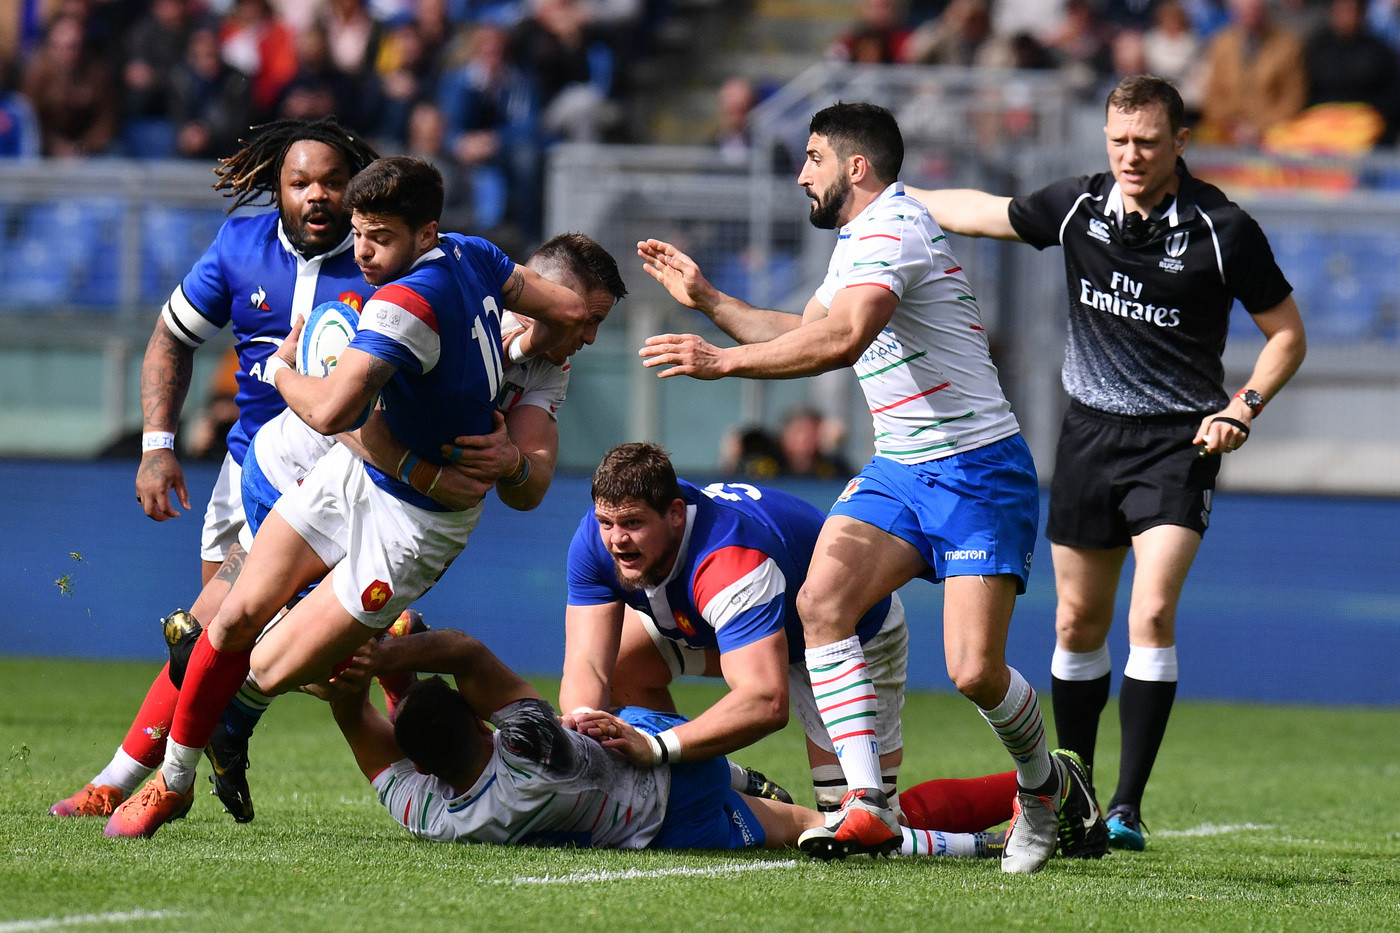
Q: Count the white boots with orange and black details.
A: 2